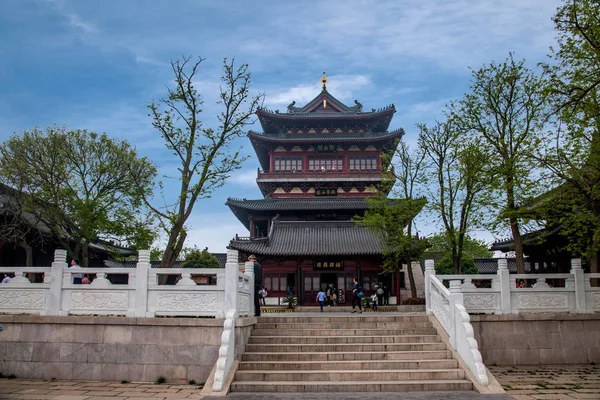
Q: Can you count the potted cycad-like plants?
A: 2